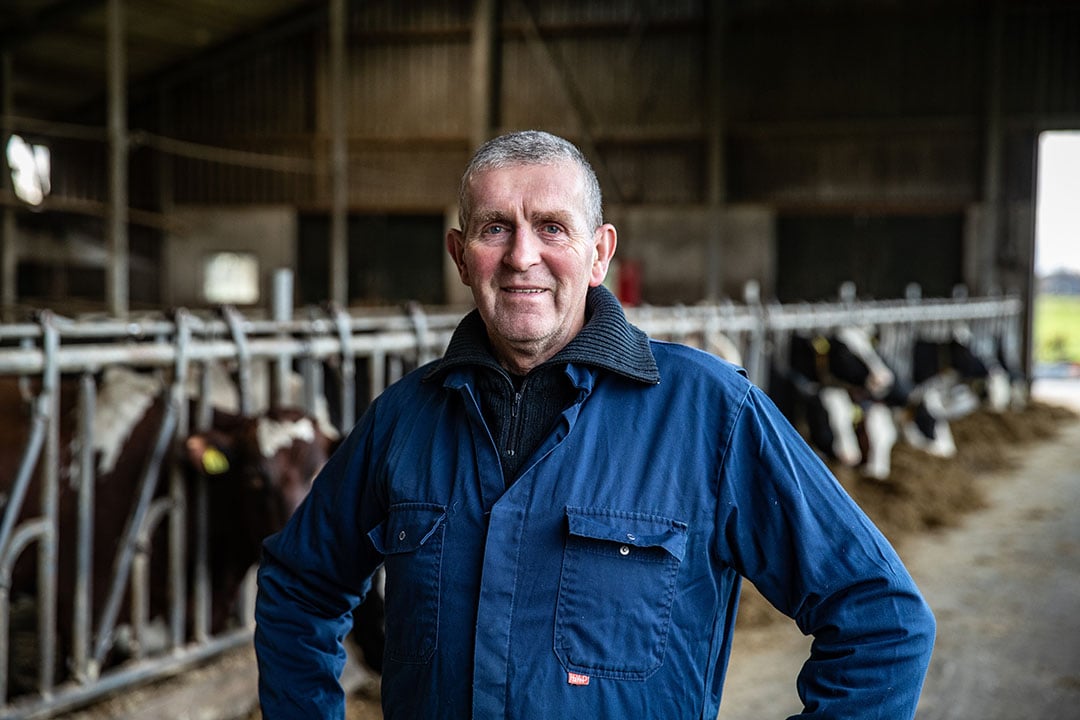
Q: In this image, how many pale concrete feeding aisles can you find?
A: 1